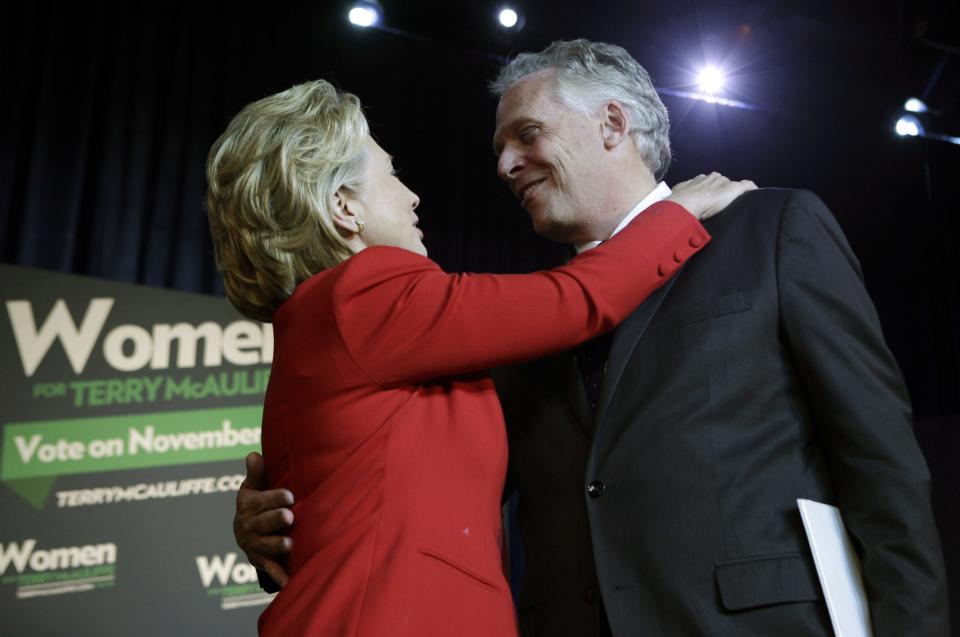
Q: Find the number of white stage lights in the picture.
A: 5